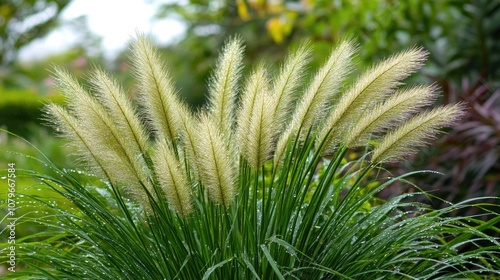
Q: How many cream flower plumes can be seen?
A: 15